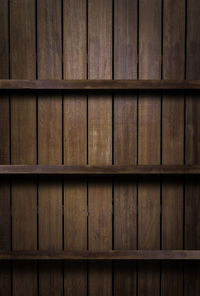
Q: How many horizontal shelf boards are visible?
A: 3